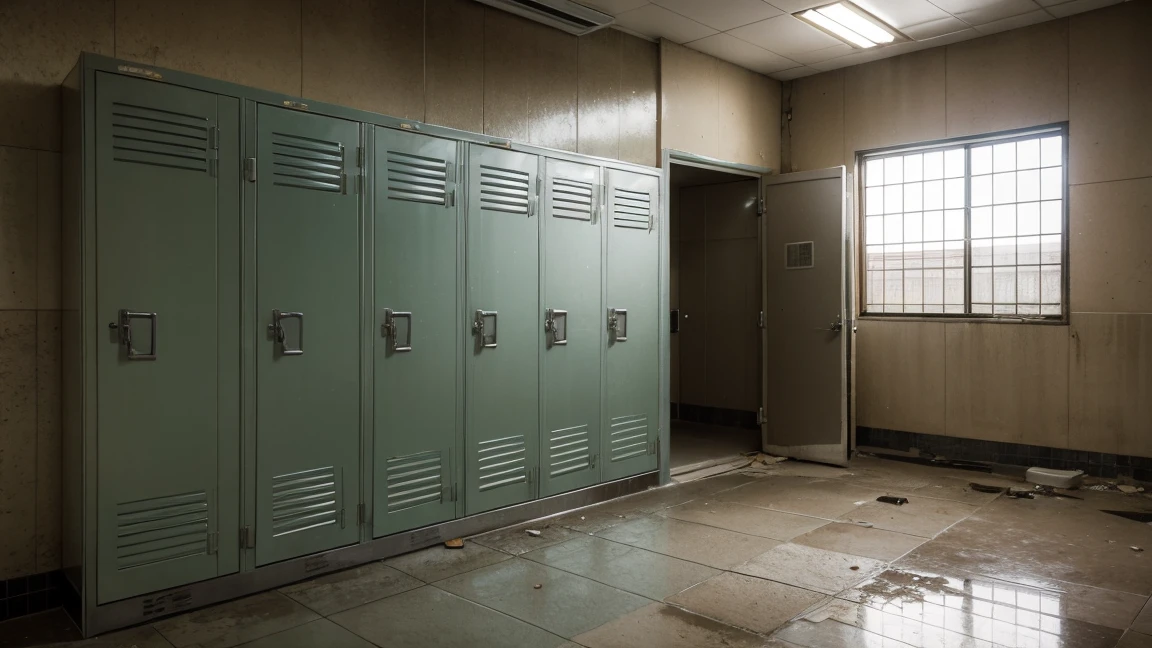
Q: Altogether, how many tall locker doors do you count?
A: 6